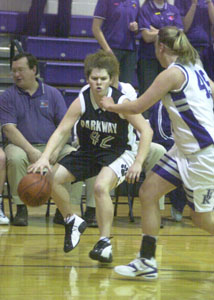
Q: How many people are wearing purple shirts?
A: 4